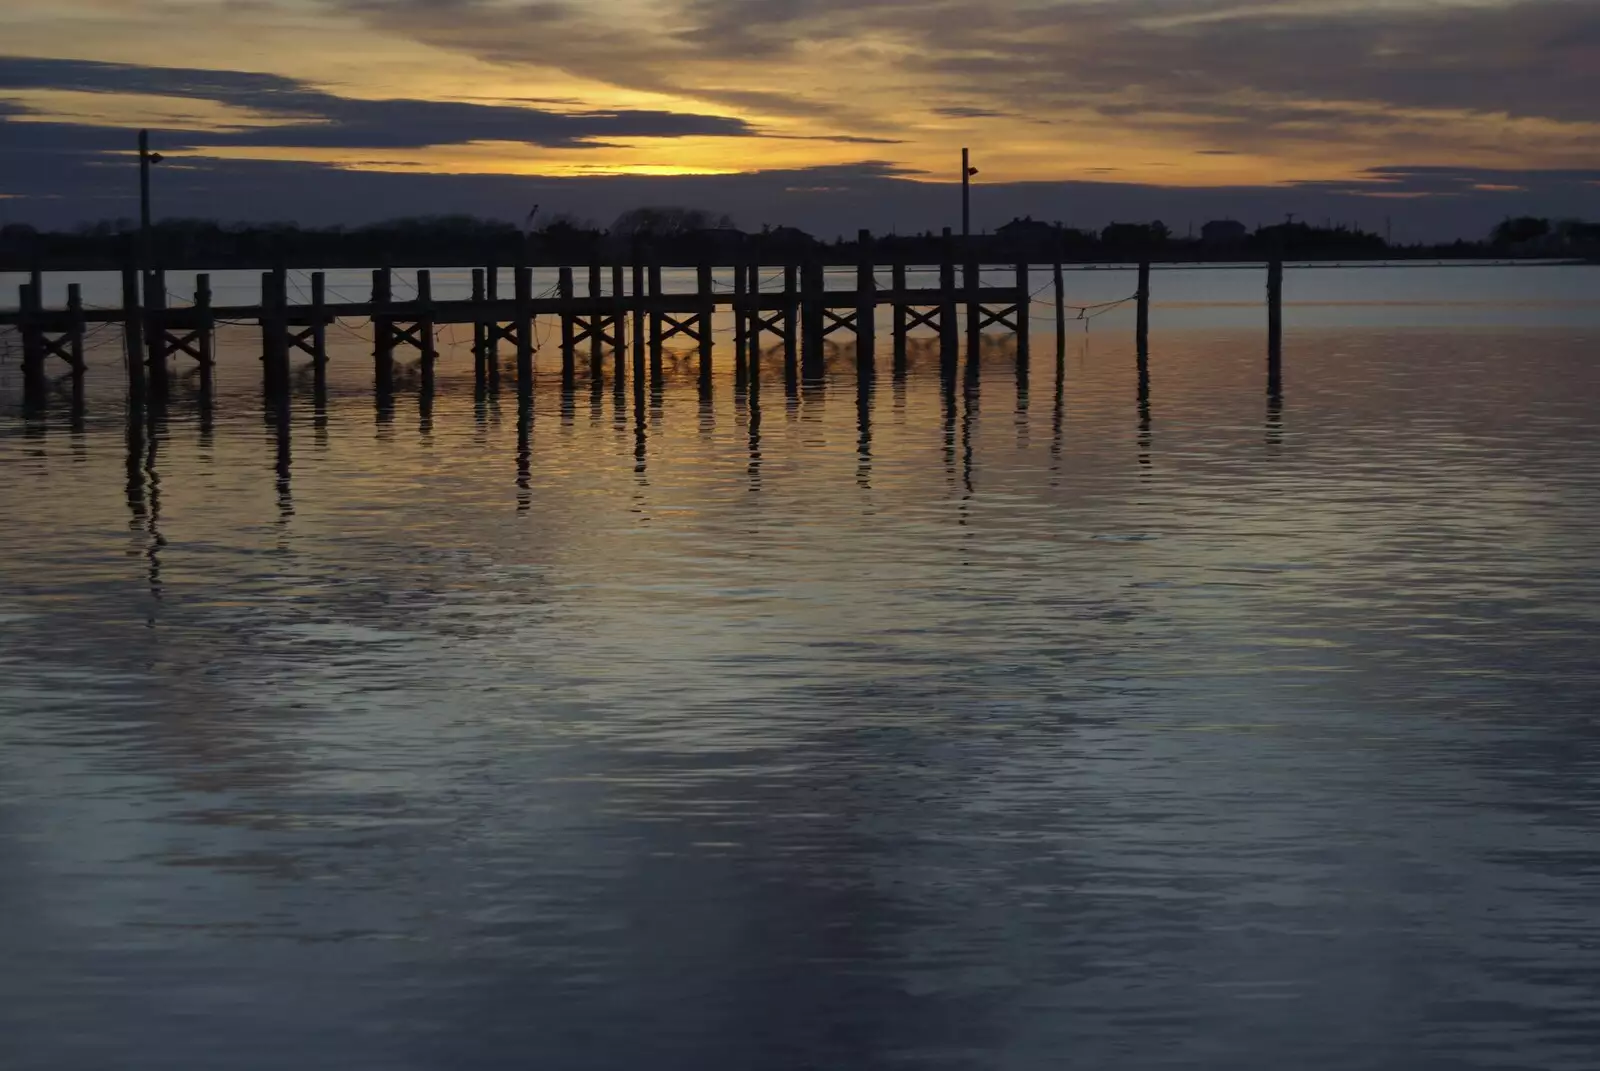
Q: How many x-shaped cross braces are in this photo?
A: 11